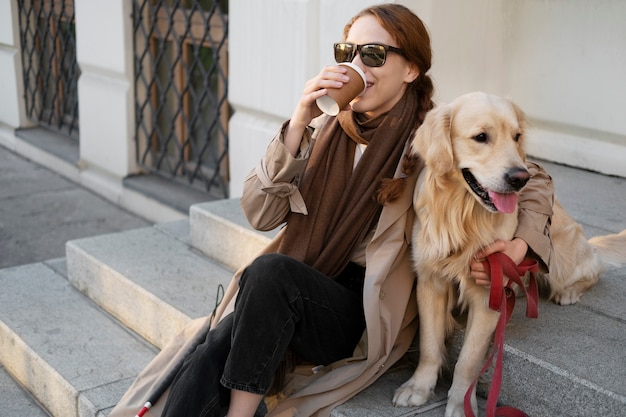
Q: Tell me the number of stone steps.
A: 3